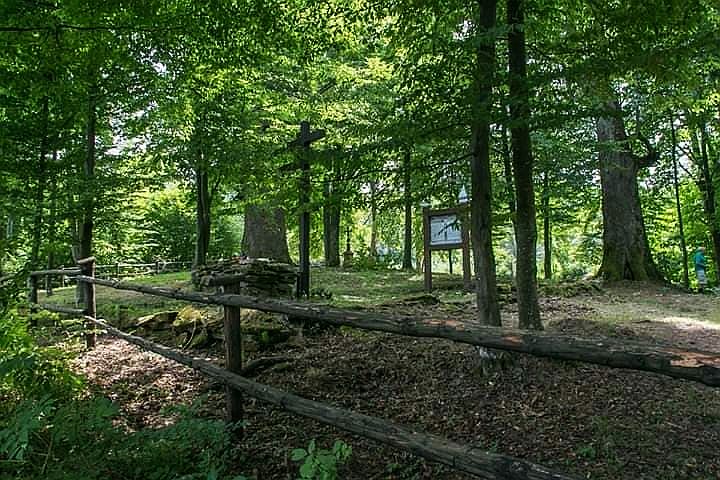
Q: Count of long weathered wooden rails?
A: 2